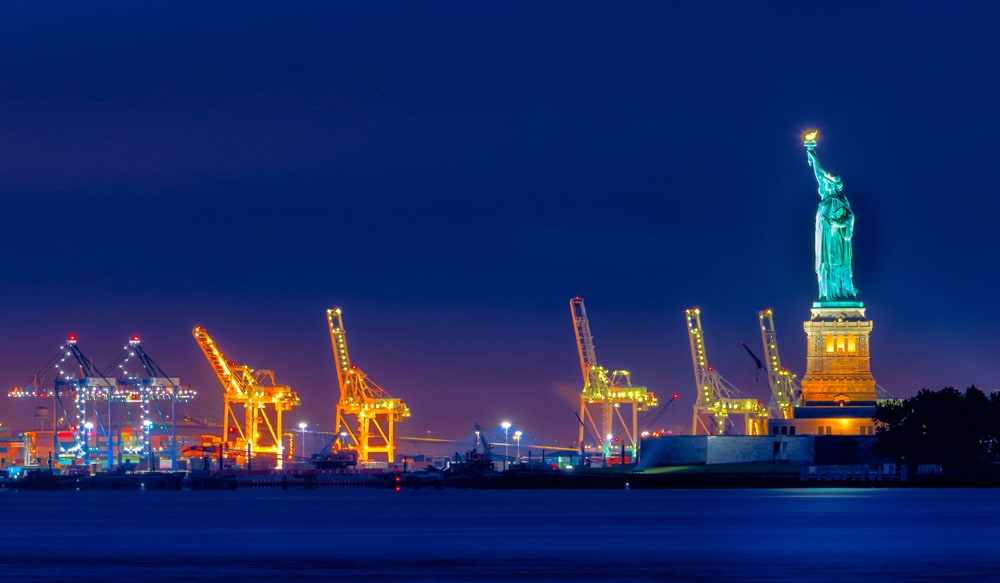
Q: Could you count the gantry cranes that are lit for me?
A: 7